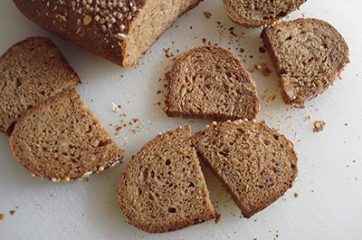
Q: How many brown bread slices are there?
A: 7